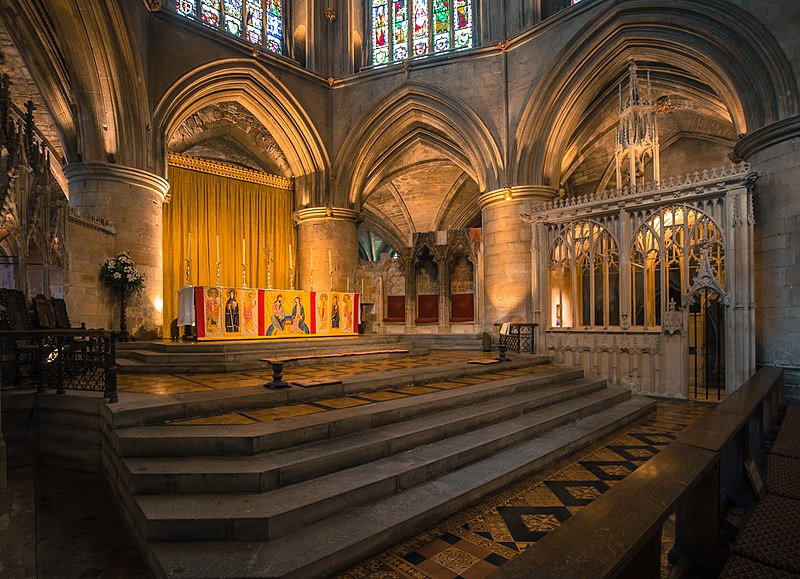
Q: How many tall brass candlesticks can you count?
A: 6